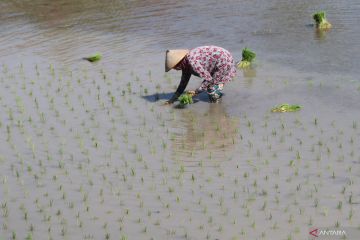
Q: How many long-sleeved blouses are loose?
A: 1